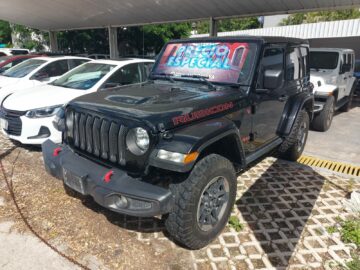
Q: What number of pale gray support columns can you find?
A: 3